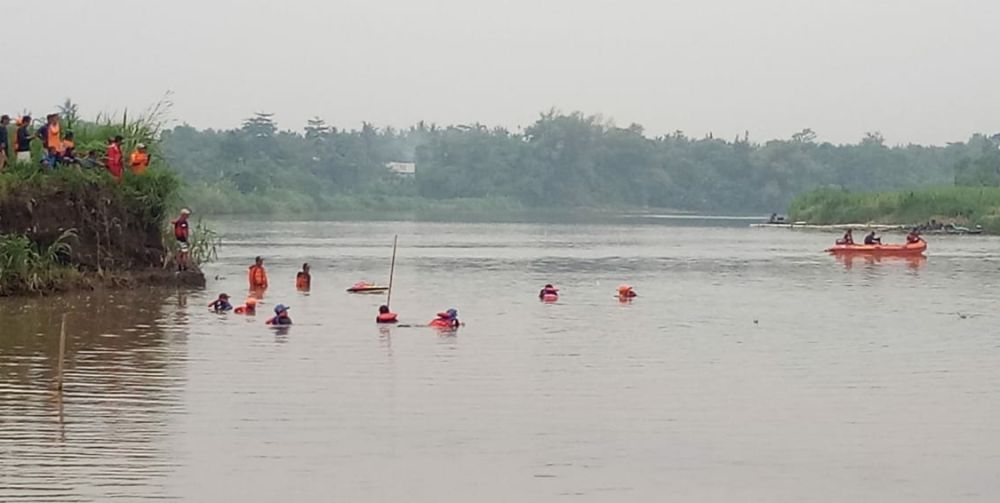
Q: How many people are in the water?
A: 9